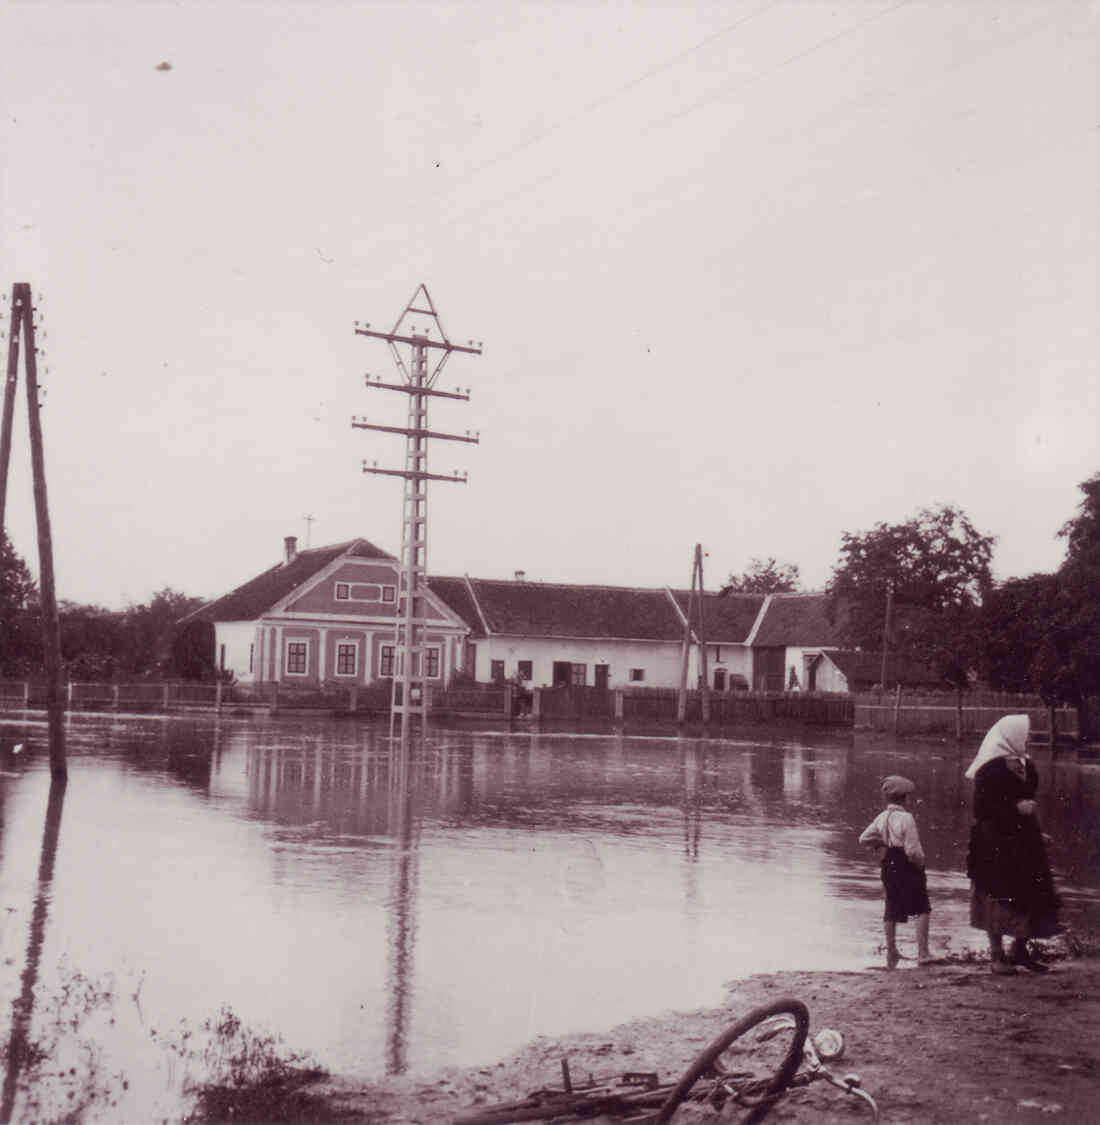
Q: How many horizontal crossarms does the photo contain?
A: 4